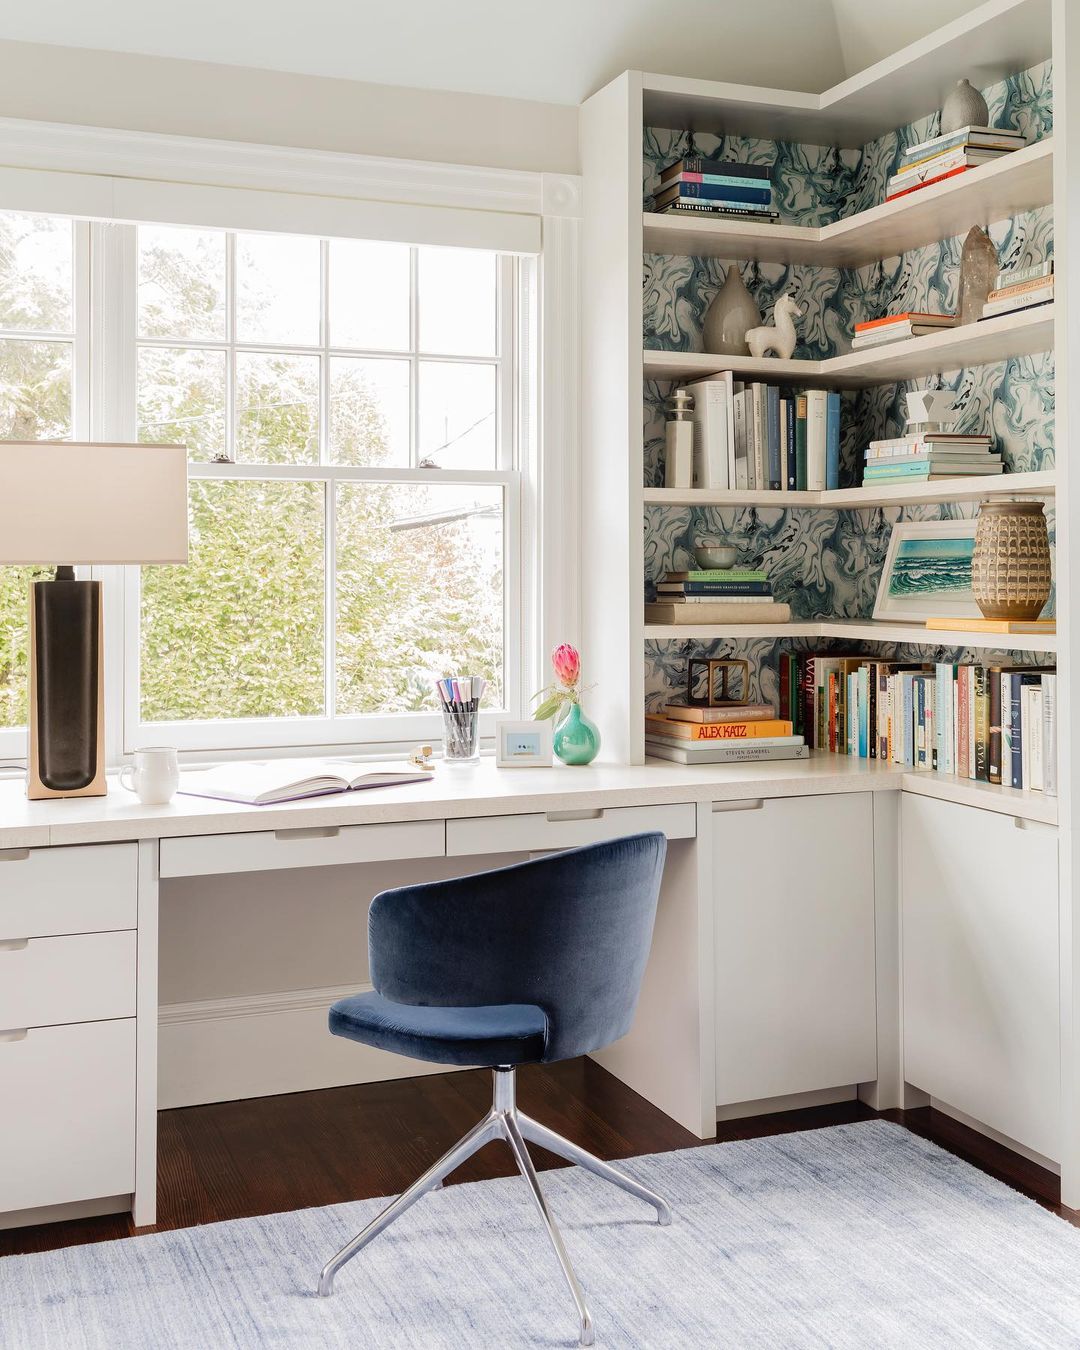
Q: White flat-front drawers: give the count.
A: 5